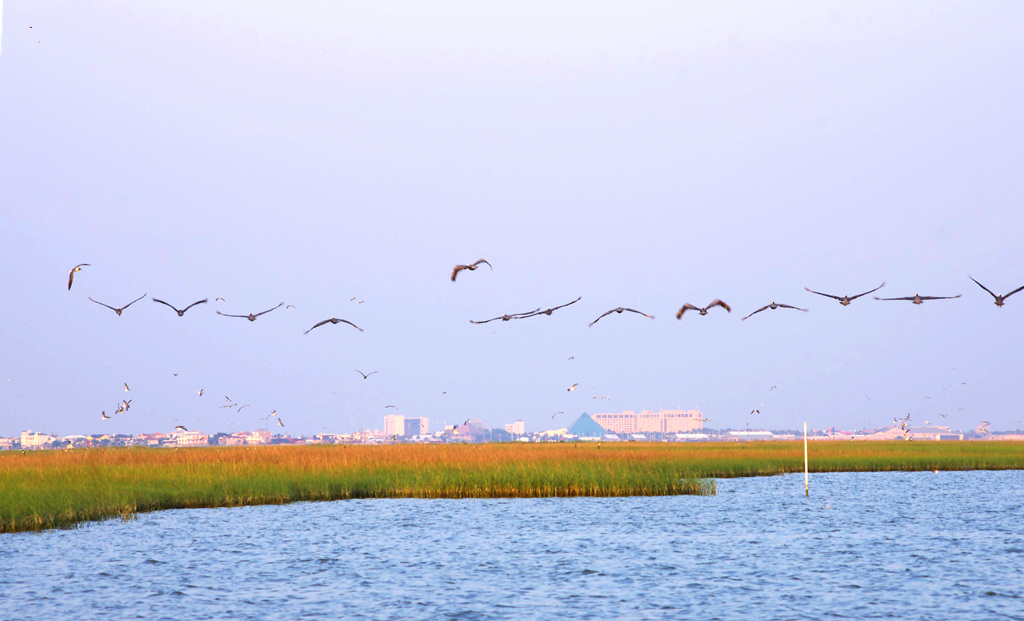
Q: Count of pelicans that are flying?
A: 13